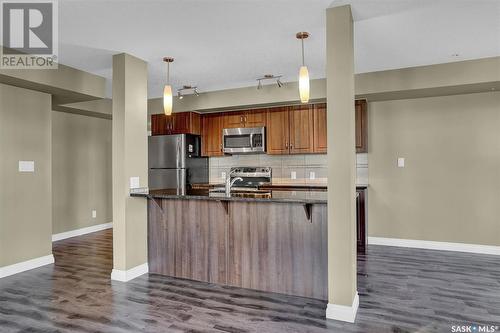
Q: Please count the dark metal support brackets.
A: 3